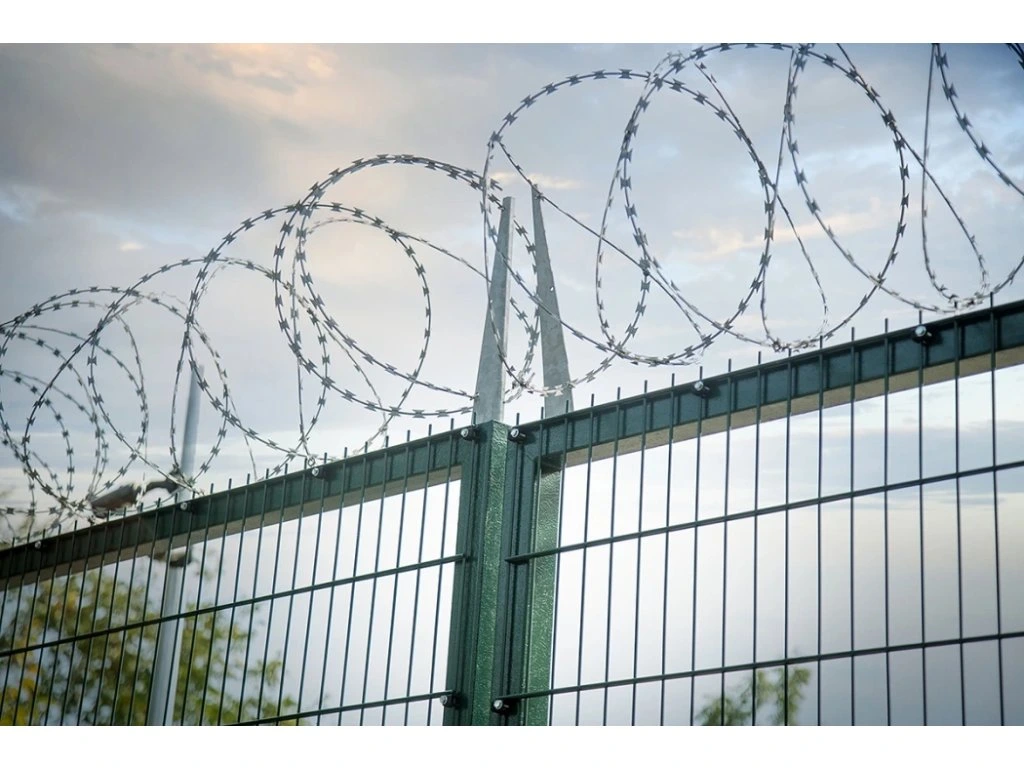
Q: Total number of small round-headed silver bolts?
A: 9